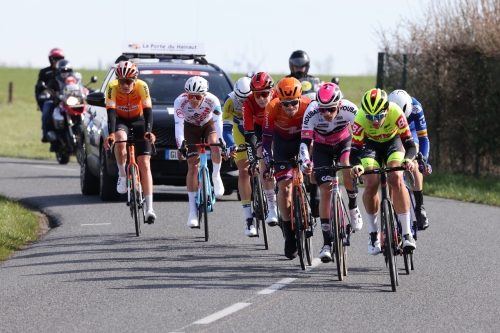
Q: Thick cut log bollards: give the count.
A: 0